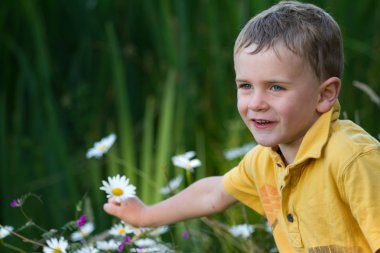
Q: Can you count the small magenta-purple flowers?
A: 5